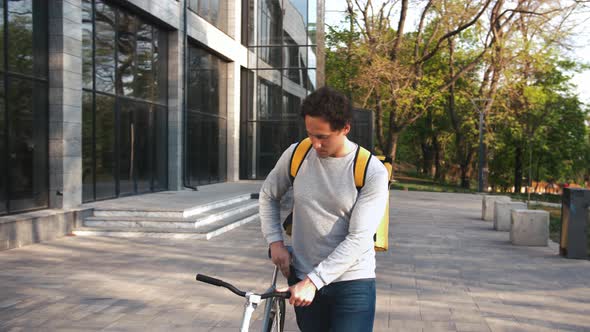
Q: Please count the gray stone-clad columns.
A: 3